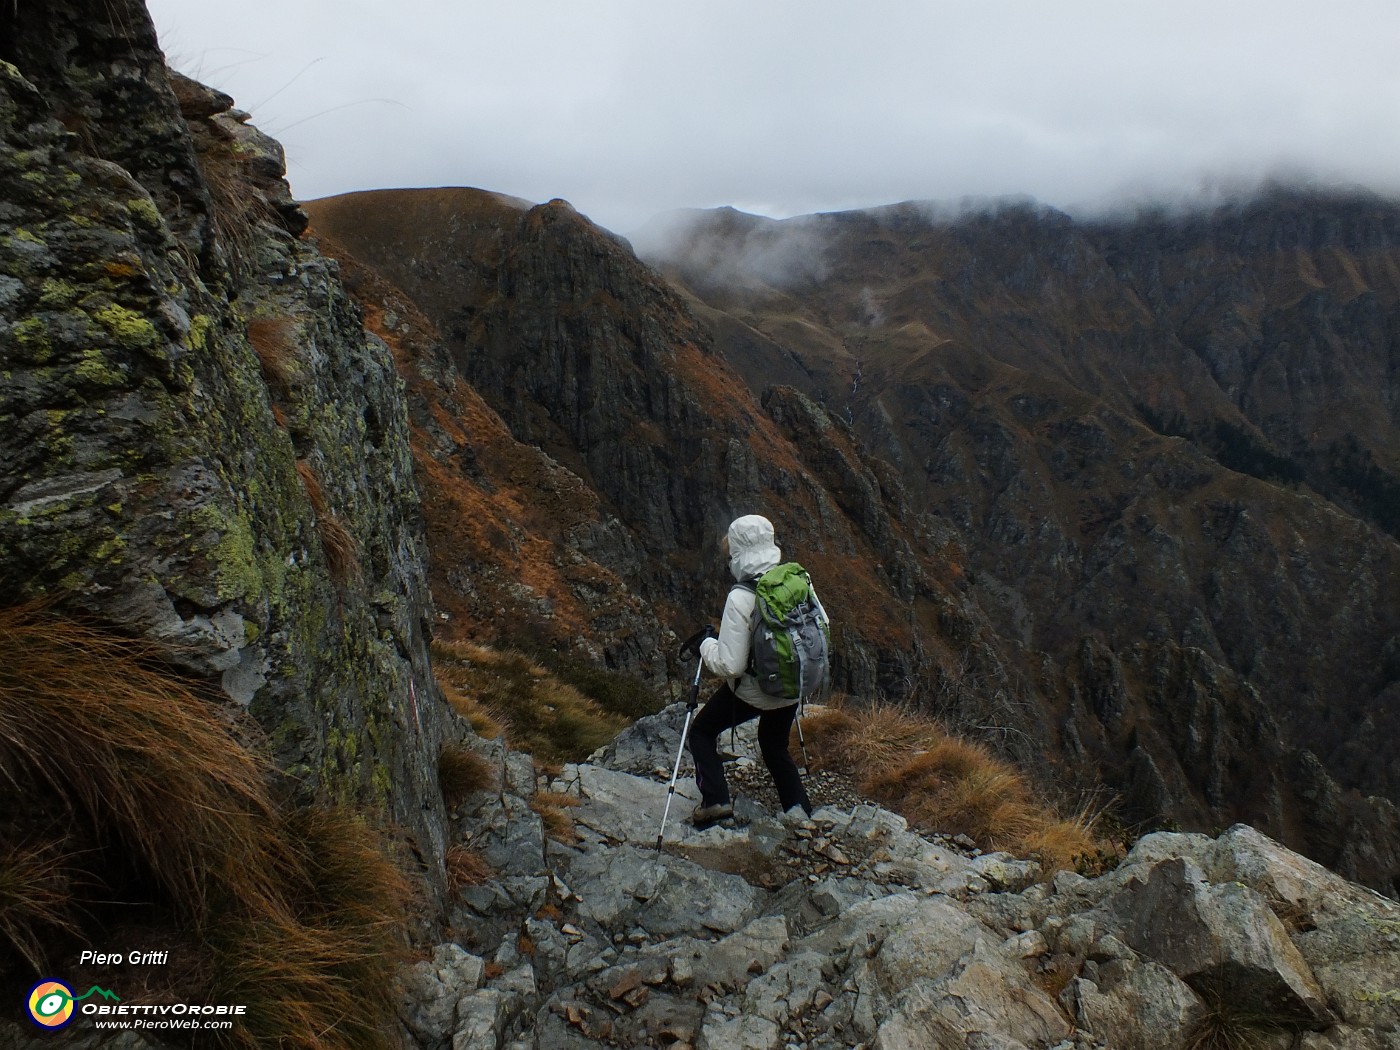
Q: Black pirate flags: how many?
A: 0